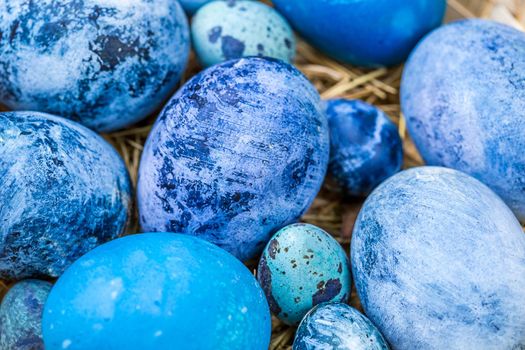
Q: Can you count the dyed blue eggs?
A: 13